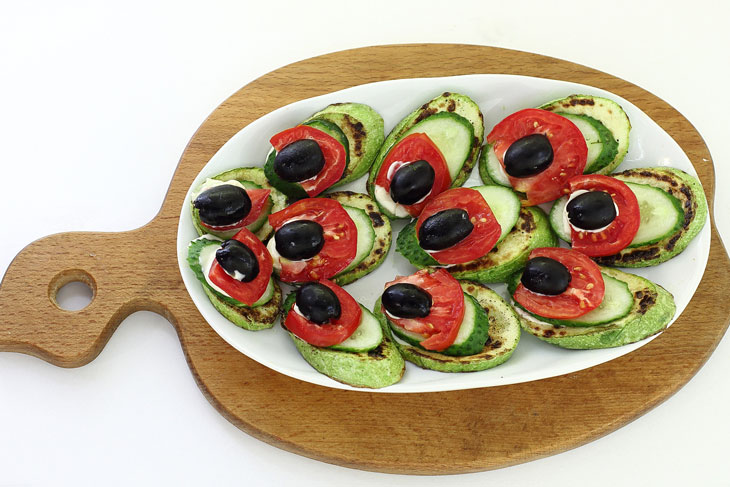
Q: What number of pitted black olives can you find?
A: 11